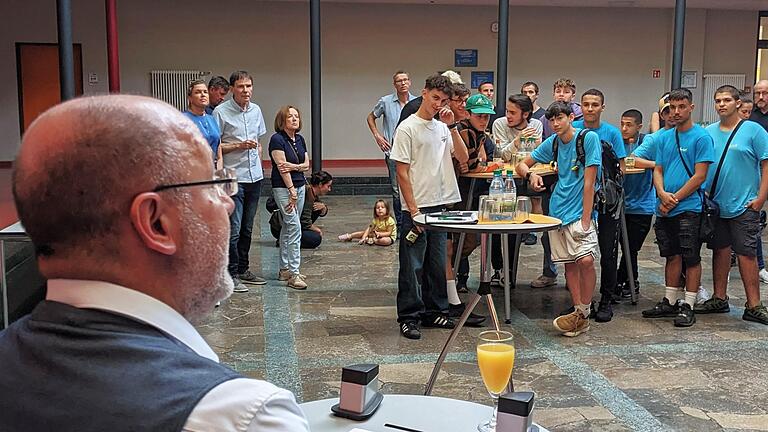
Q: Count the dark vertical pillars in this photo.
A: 4